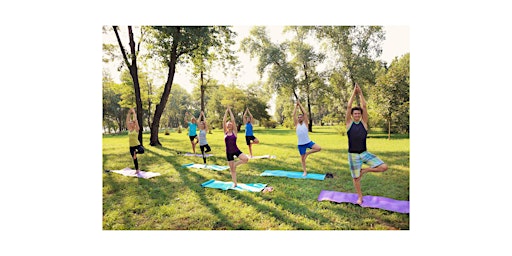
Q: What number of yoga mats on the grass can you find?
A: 7